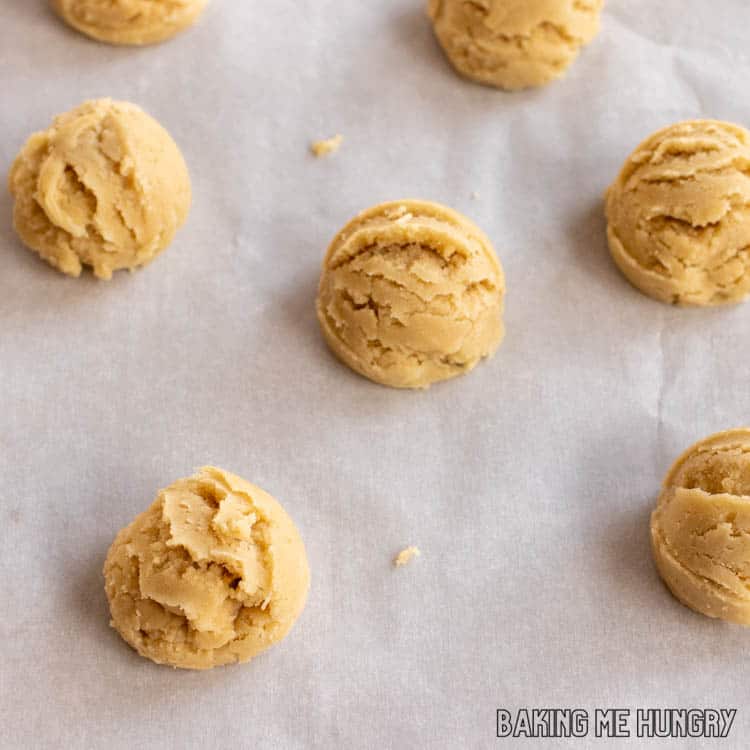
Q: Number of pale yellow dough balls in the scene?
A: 7